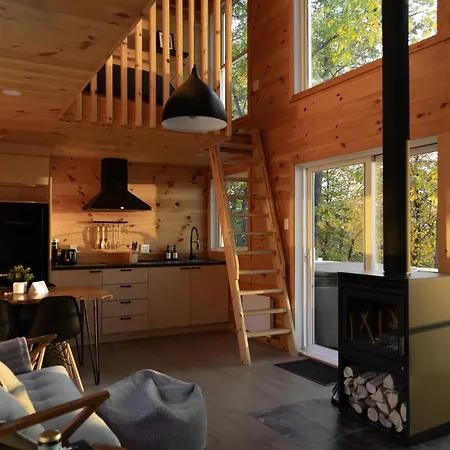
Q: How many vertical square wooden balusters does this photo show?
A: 12